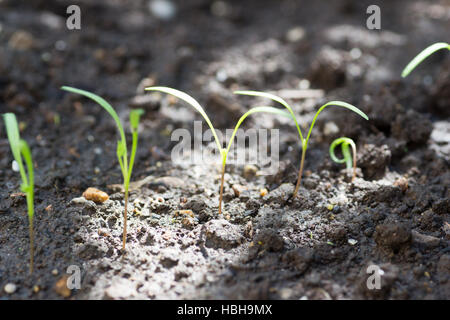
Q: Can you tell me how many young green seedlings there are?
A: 6